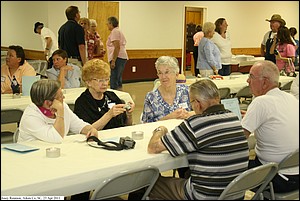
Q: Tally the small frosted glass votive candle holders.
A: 2